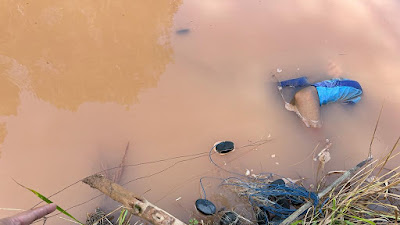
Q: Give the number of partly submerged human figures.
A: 1